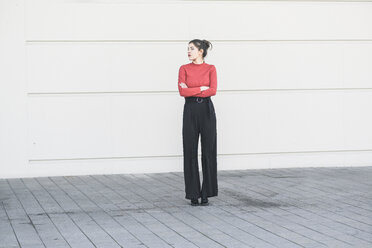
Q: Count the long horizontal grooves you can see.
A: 3